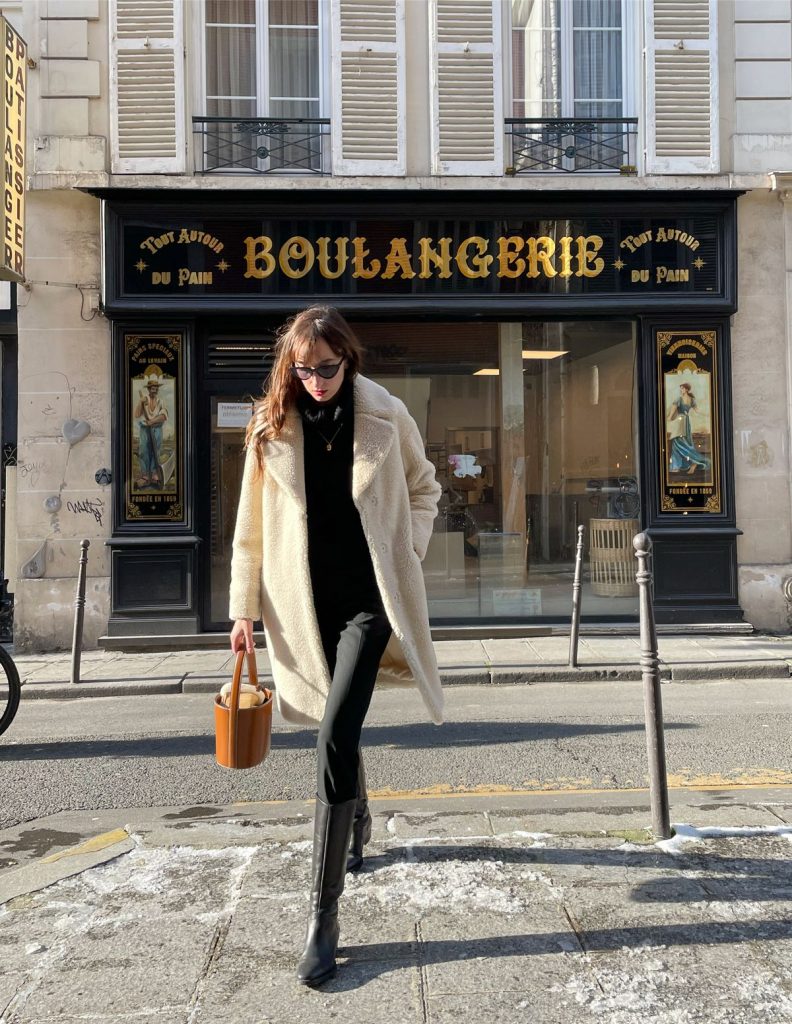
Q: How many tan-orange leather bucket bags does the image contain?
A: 1